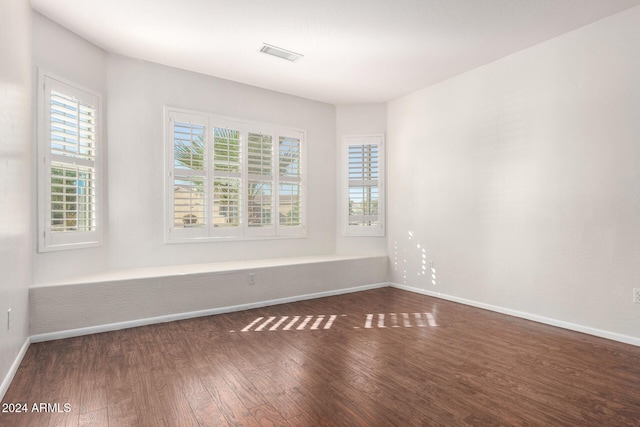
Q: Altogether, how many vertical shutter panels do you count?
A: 6